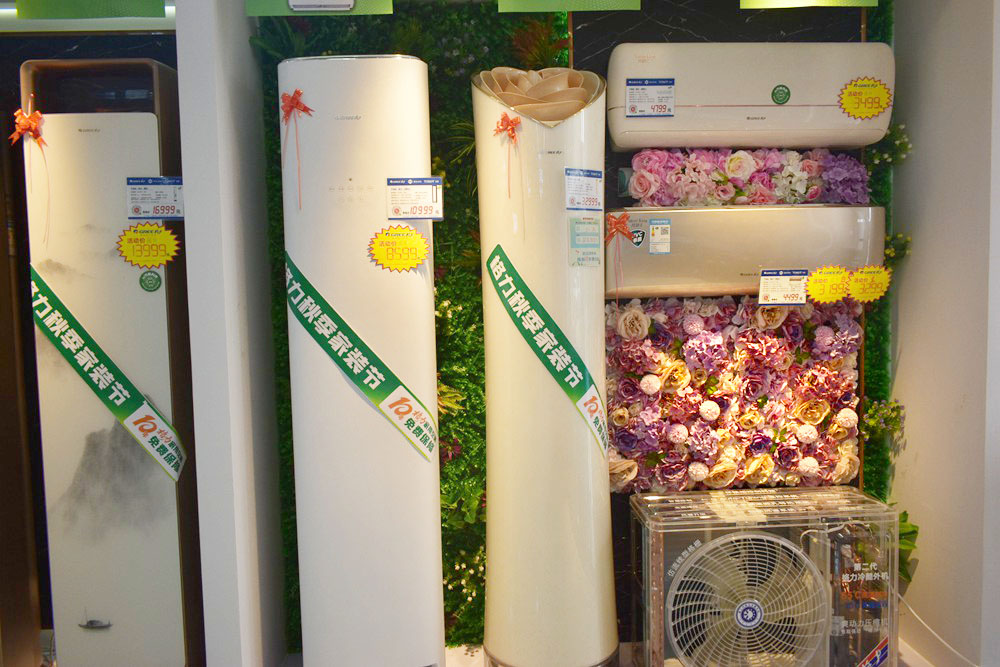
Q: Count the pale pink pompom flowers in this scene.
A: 9